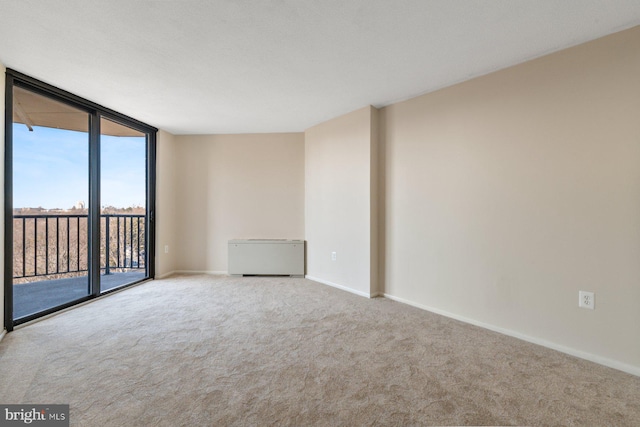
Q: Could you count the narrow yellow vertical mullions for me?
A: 0